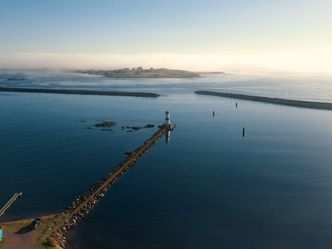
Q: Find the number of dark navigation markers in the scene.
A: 3